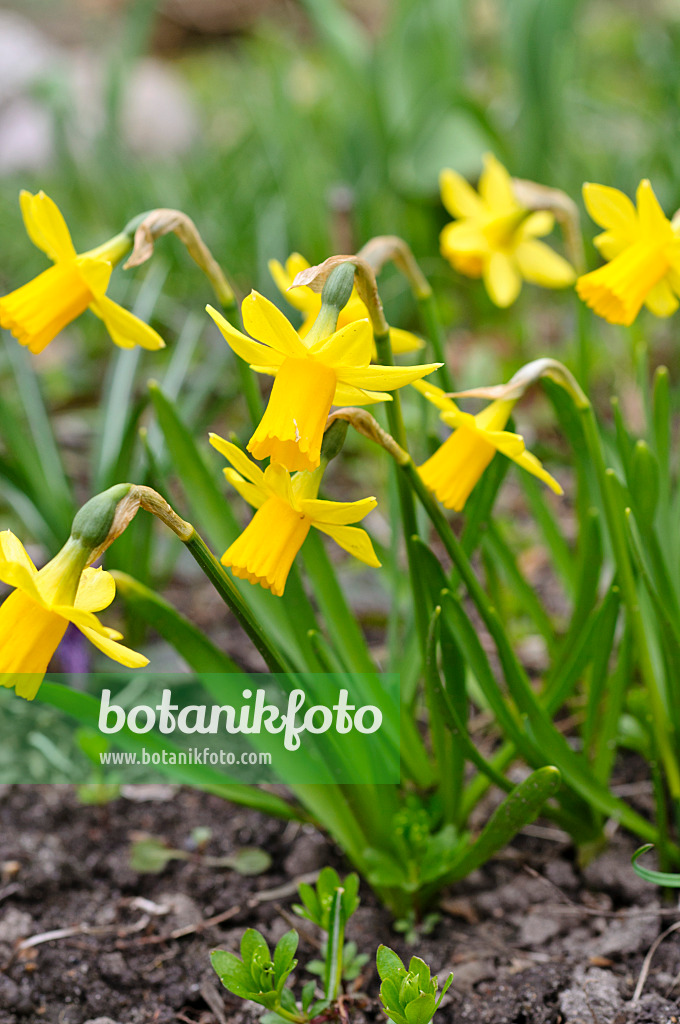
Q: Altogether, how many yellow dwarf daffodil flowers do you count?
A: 8